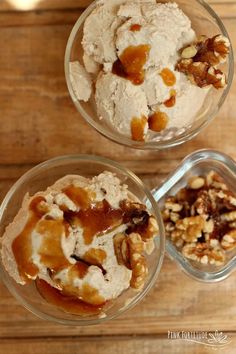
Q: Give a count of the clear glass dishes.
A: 3